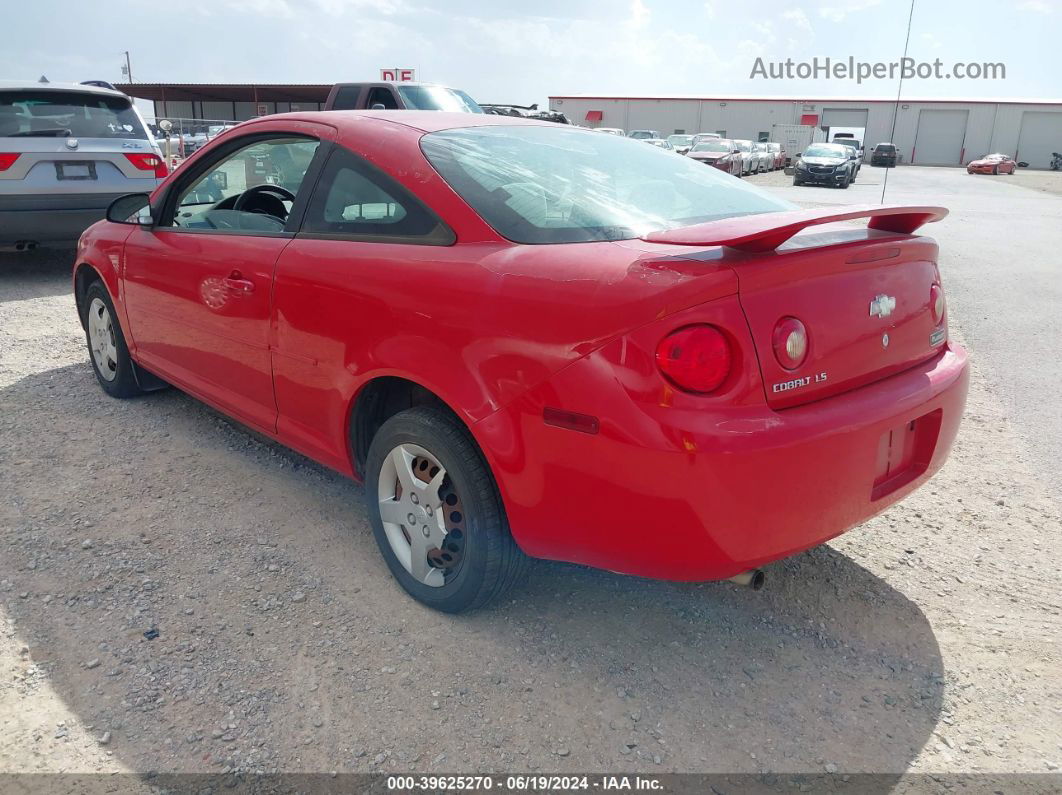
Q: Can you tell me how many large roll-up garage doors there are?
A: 3